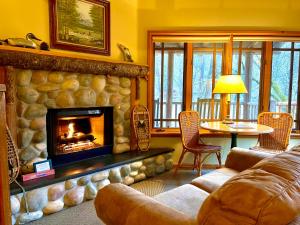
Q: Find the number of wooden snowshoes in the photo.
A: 2